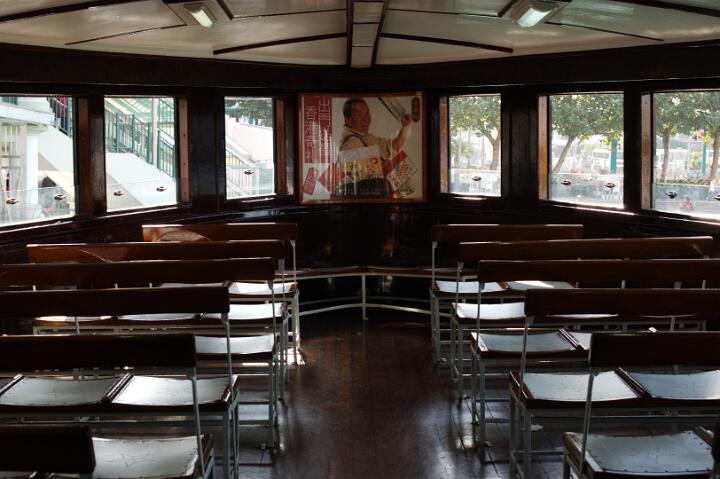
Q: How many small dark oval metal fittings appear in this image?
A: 10